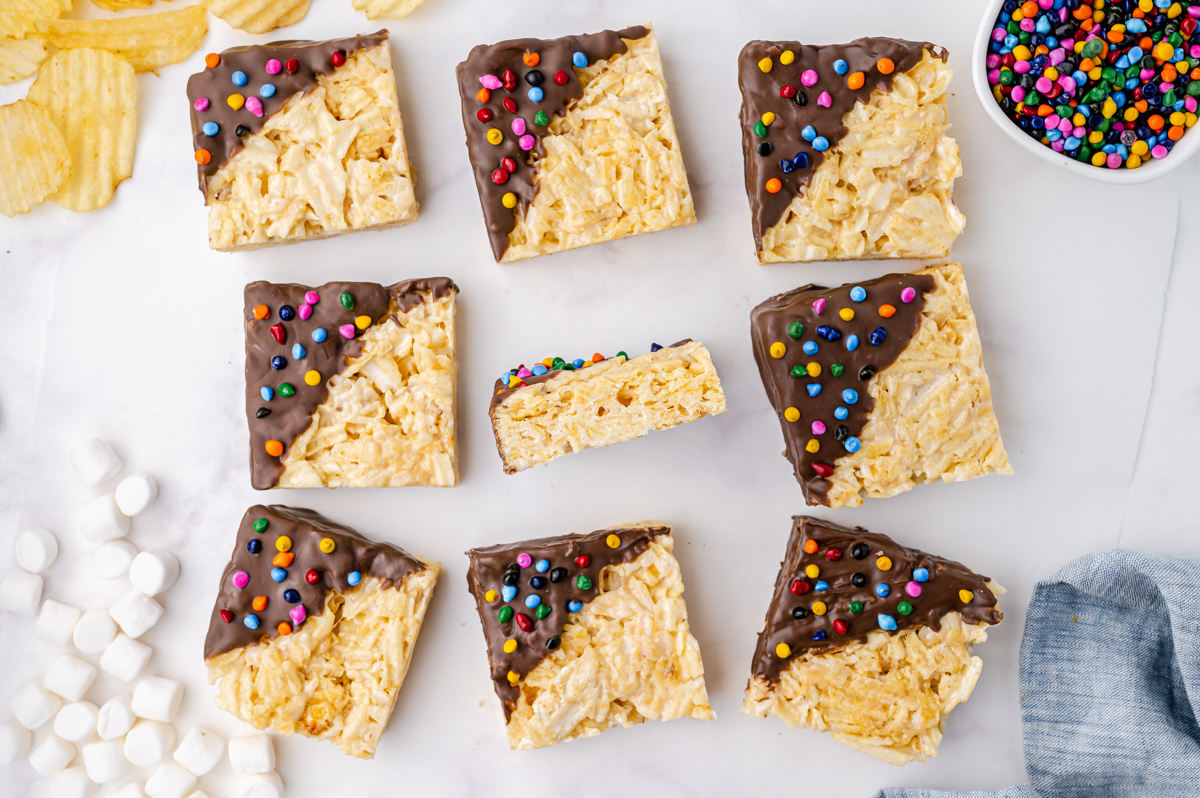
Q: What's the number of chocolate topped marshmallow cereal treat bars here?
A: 9